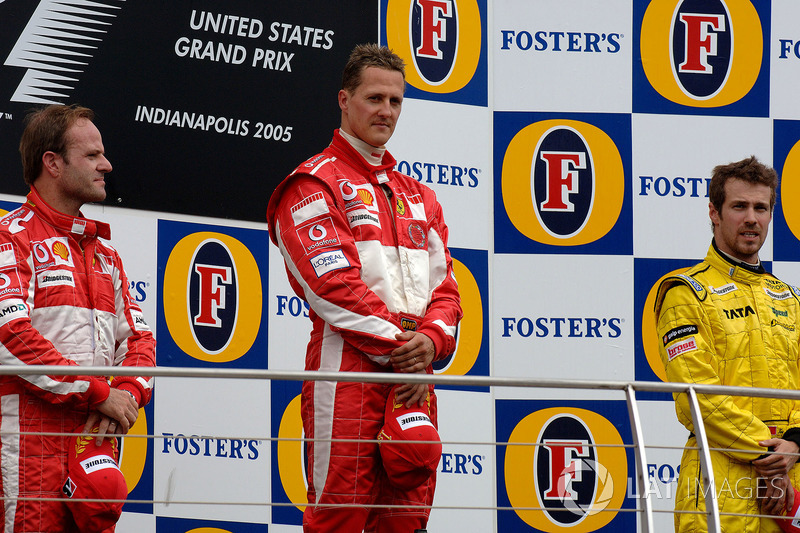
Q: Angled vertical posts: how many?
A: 2